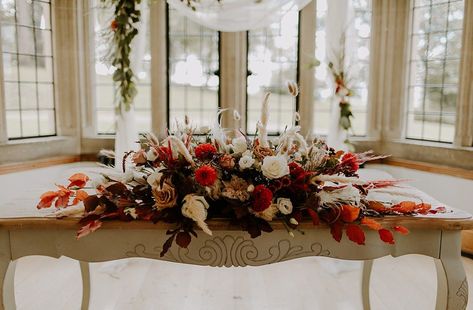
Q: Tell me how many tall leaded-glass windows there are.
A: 6